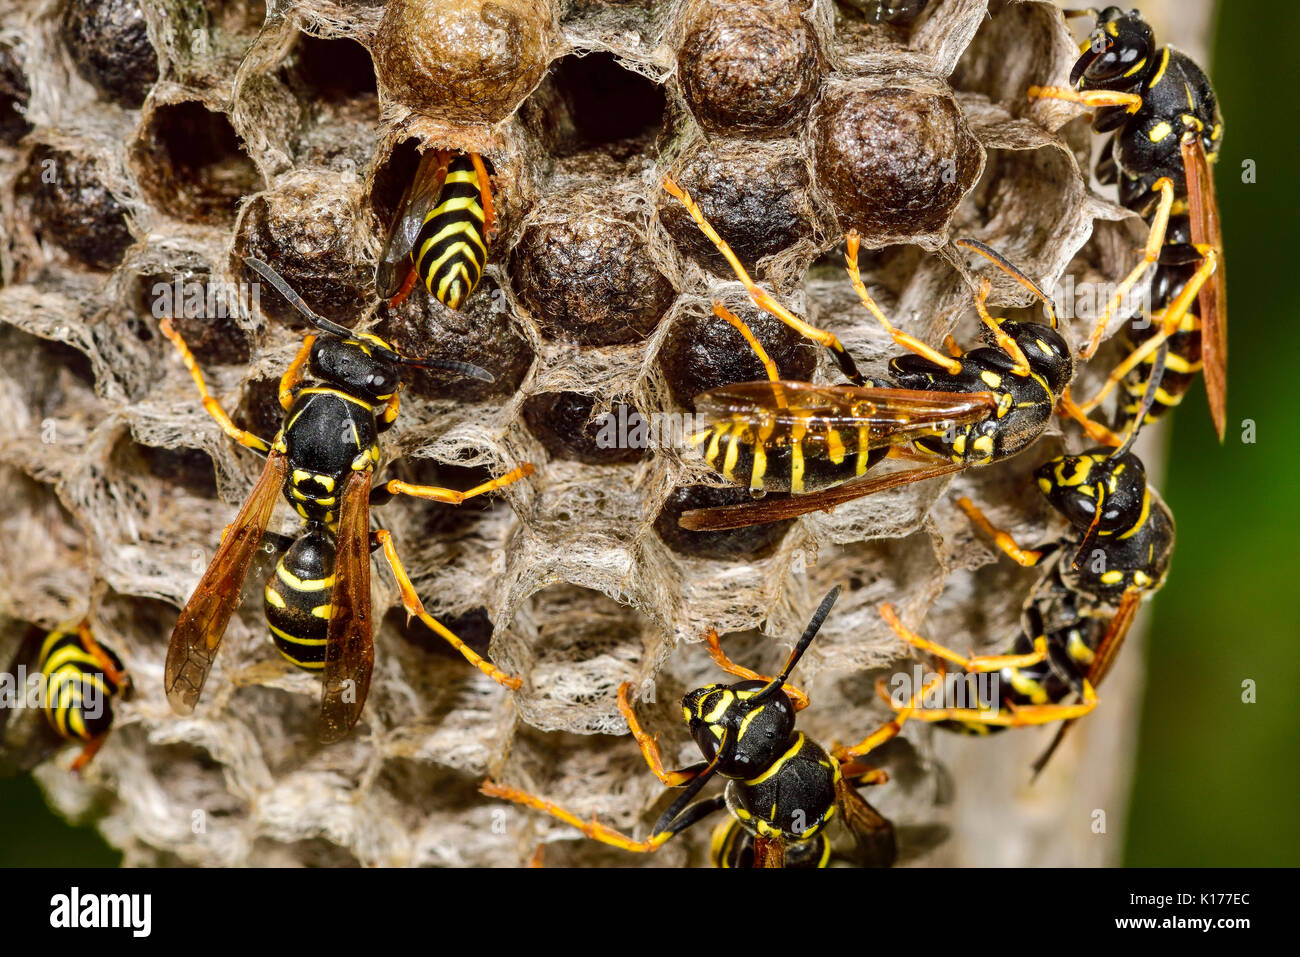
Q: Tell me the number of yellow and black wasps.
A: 7